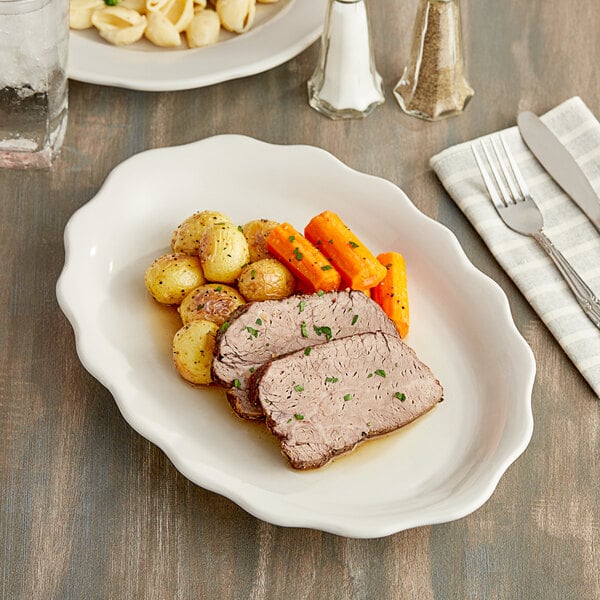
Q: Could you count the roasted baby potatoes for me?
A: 7